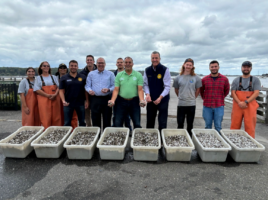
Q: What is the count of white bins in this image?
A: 8